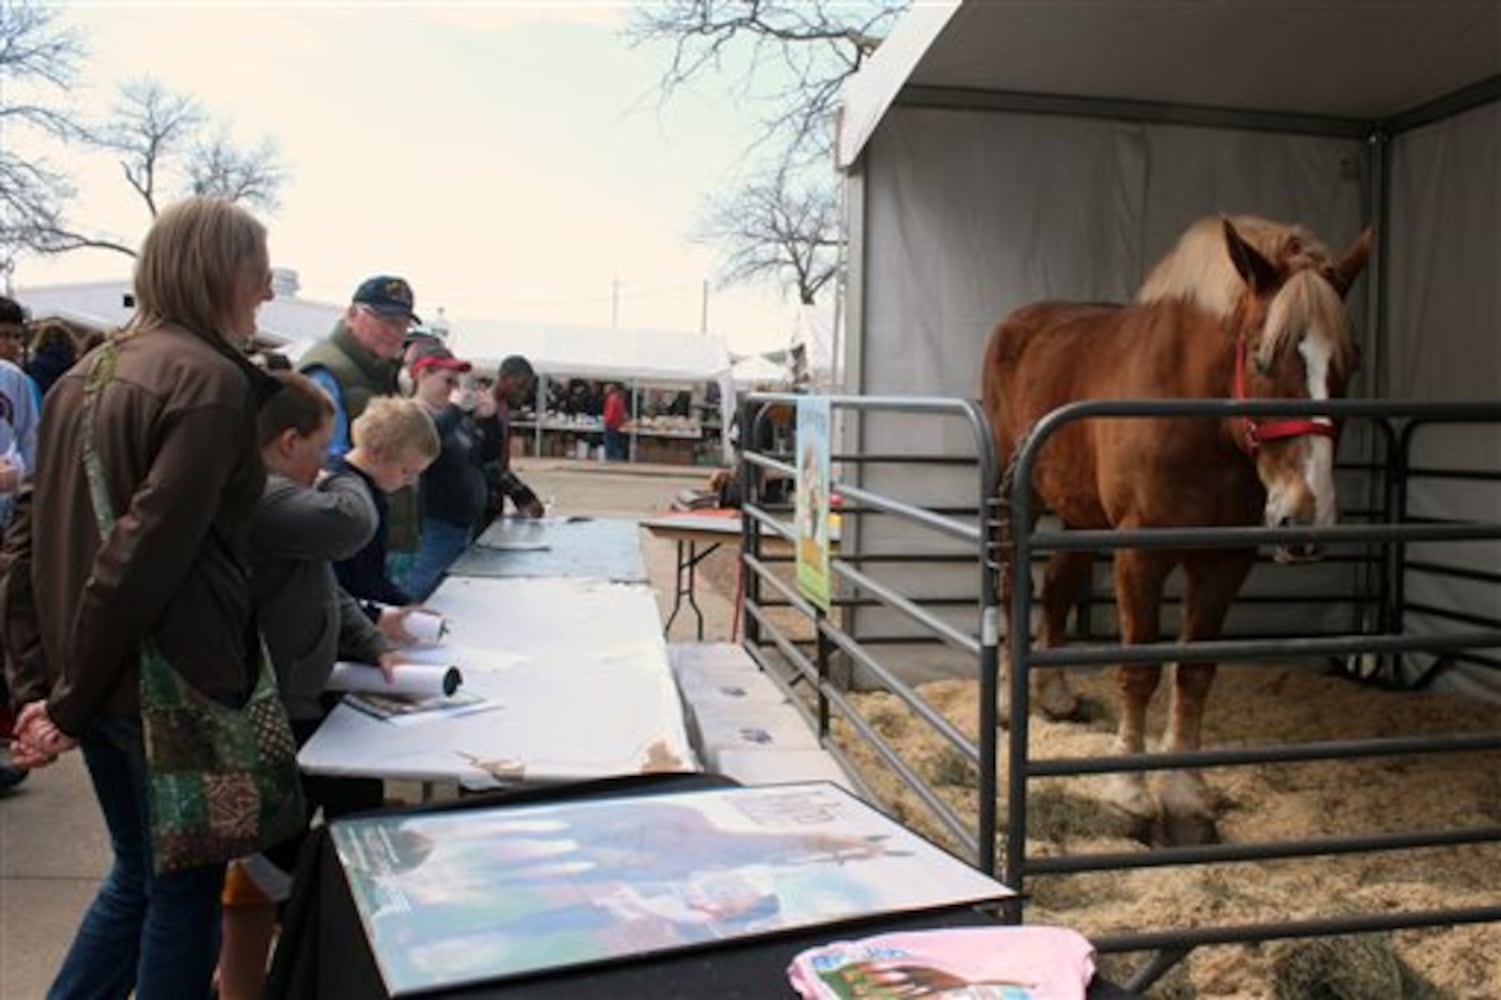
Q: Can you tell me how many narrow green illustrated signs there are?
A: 1